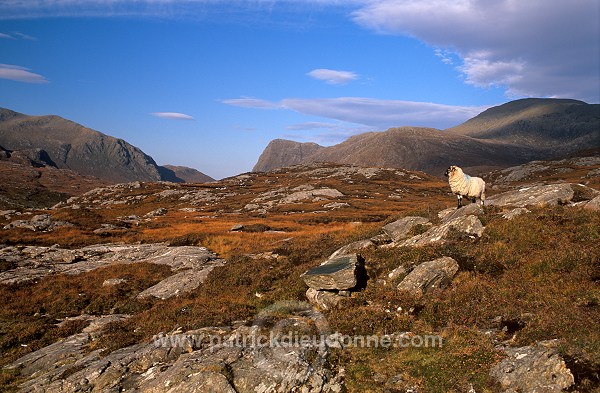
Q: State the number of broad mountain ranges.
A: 2